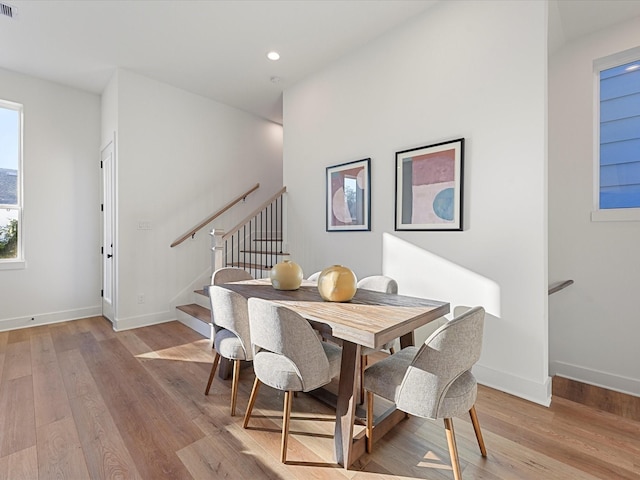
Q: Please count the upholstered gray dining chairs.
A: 6